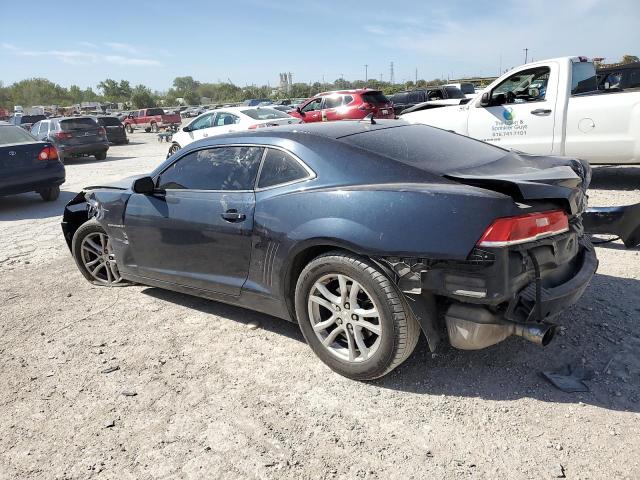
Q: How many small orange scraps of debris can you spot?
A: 0